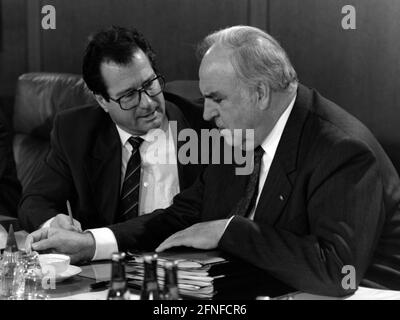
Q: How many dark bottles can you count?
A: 3